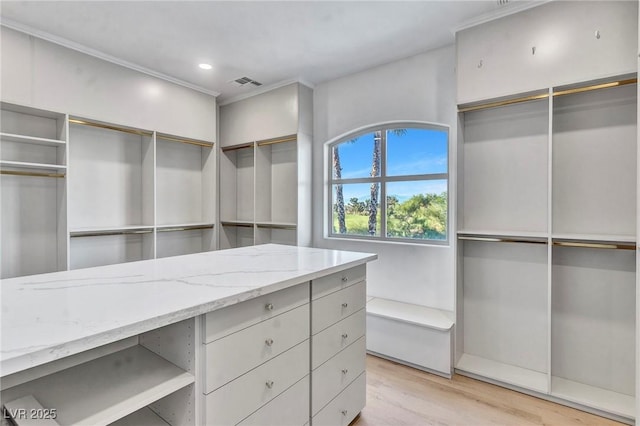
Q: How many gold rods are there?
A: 13